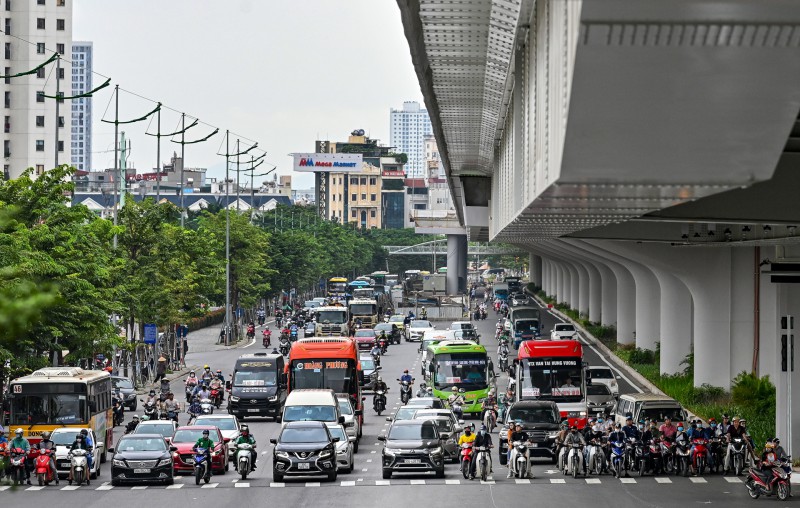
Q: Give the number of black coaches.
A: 1